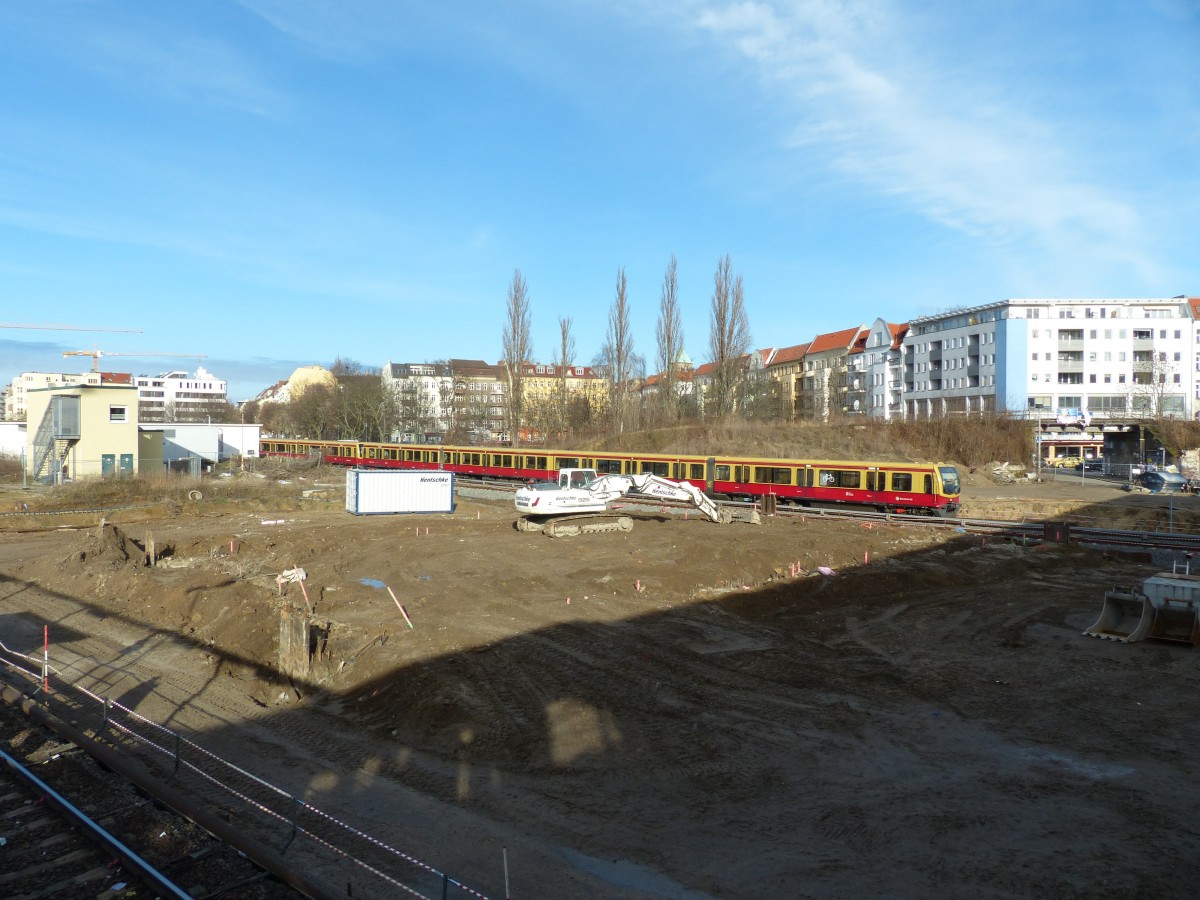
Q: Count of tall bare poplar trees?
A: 5